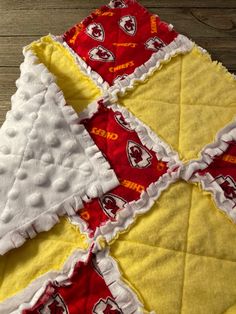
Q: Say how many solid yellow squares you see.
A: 4